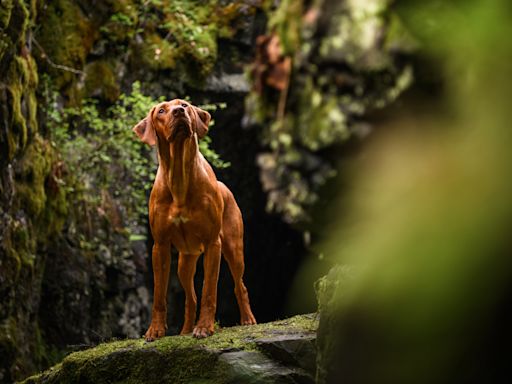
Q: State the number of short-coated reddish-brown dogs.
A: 1